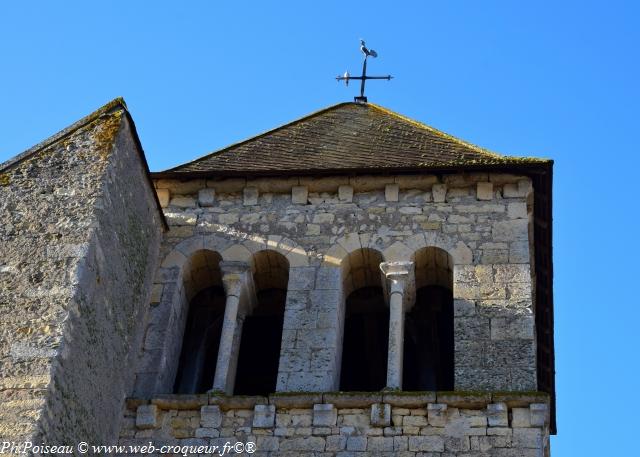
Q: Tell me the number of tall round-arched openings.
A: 4